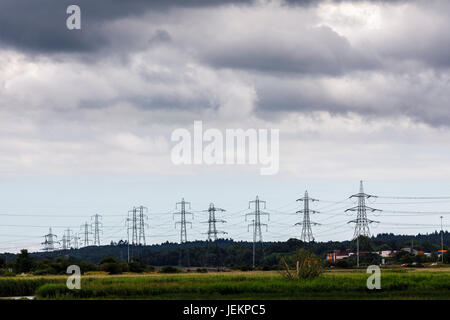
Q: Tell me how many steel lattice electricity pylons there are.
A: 13